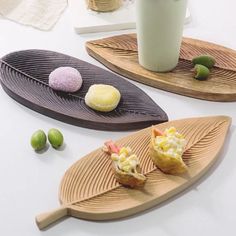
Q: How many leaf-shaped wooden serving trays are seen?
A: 3